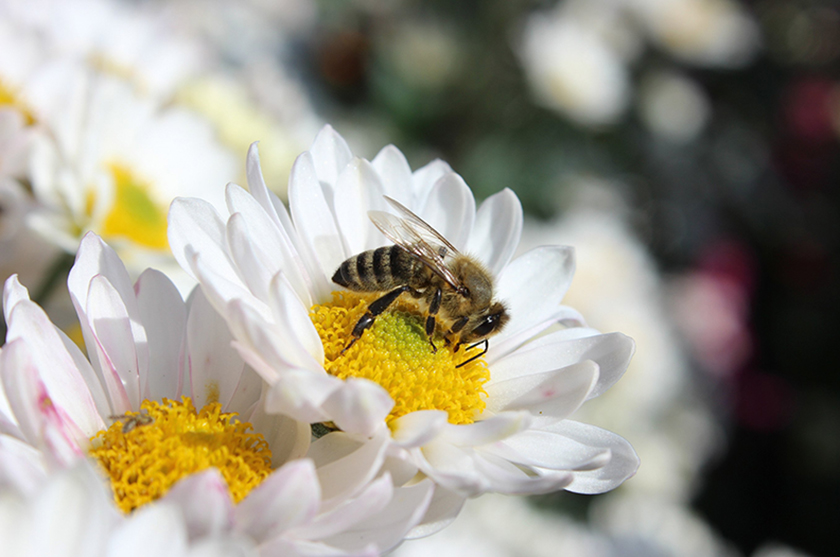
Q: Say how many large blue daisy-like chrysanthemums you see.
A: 0